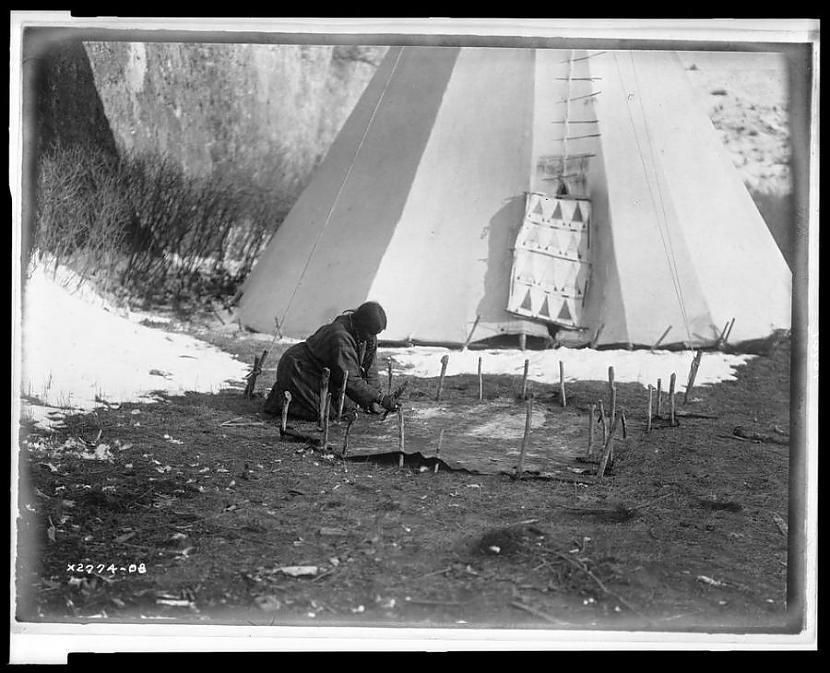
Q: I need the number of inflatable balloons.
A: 0